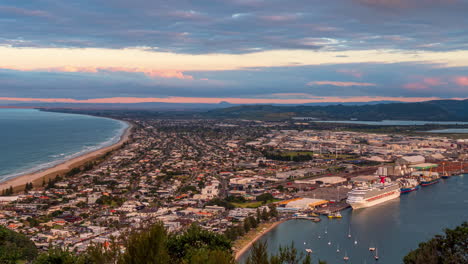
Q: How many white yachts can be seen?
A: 11